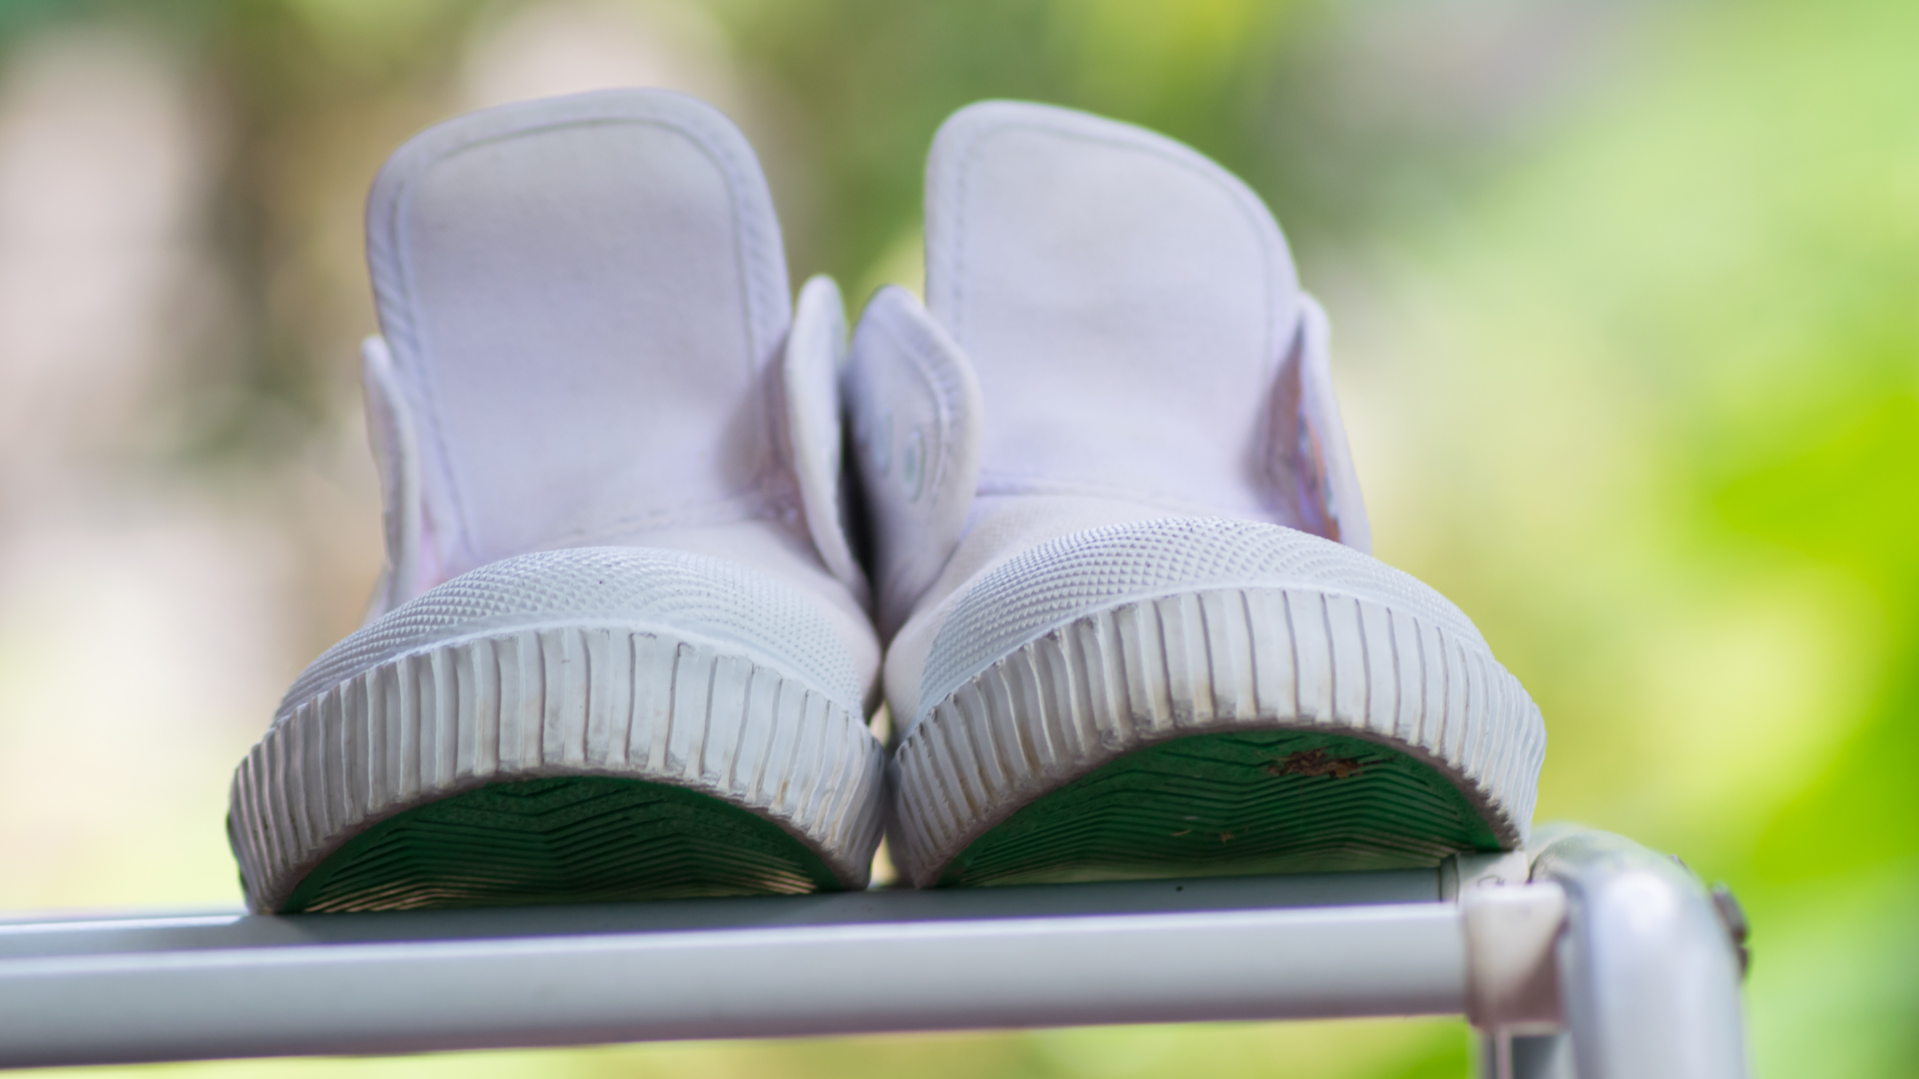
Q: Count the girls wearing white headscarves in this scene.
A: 0